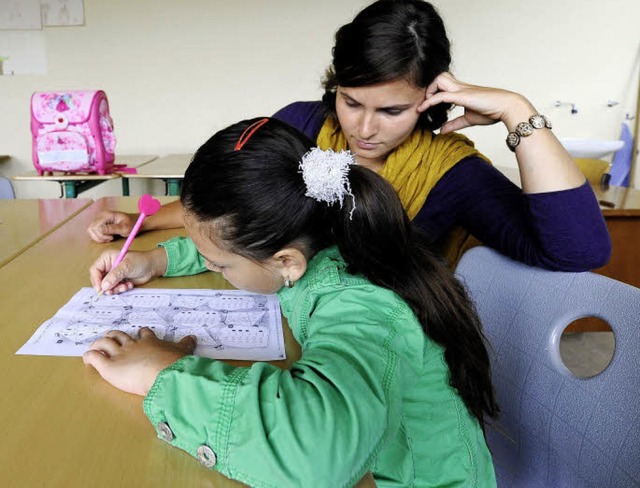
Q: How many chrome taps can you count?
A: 2